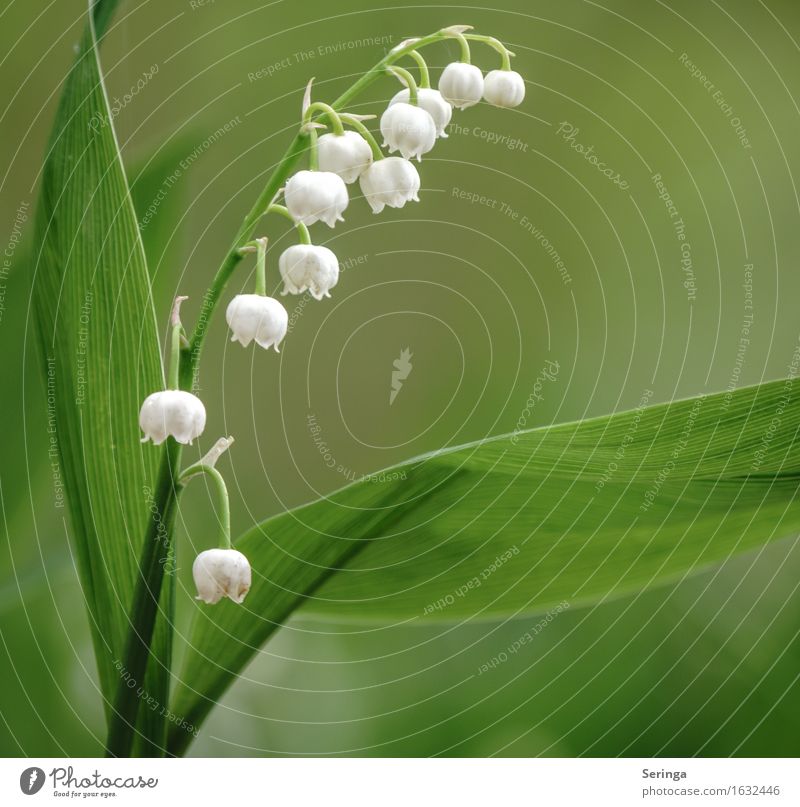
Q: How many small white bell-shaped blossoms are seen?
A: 11